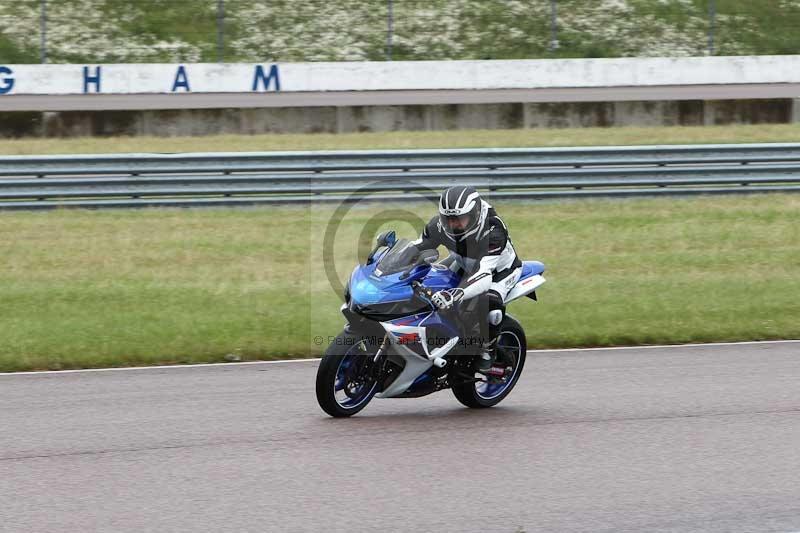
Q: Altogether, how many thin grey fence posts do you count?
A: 5